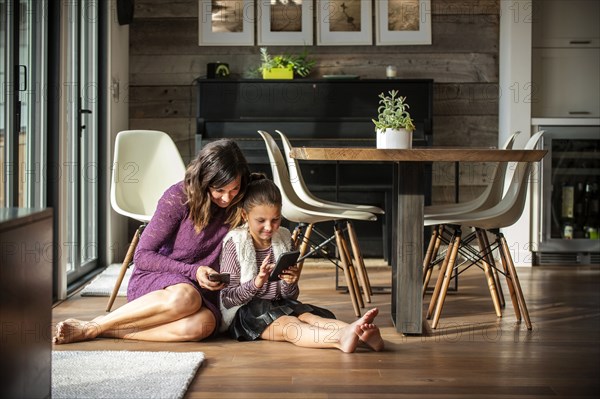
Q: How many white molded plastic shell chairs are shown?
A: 5